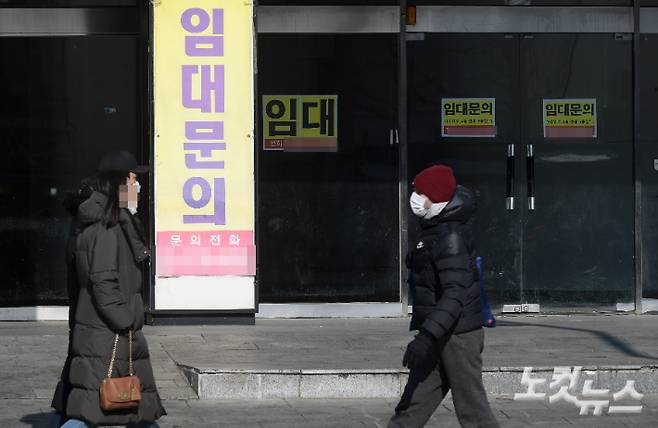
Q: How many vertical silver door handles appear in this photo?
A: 2